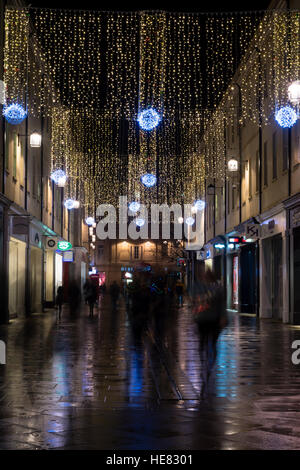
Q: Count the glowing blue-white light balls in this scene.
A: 11